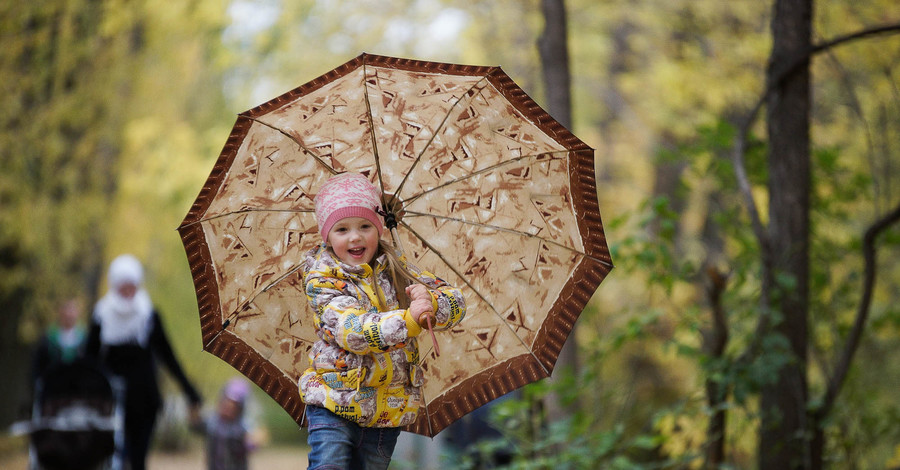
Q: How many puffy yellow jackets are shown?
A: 1